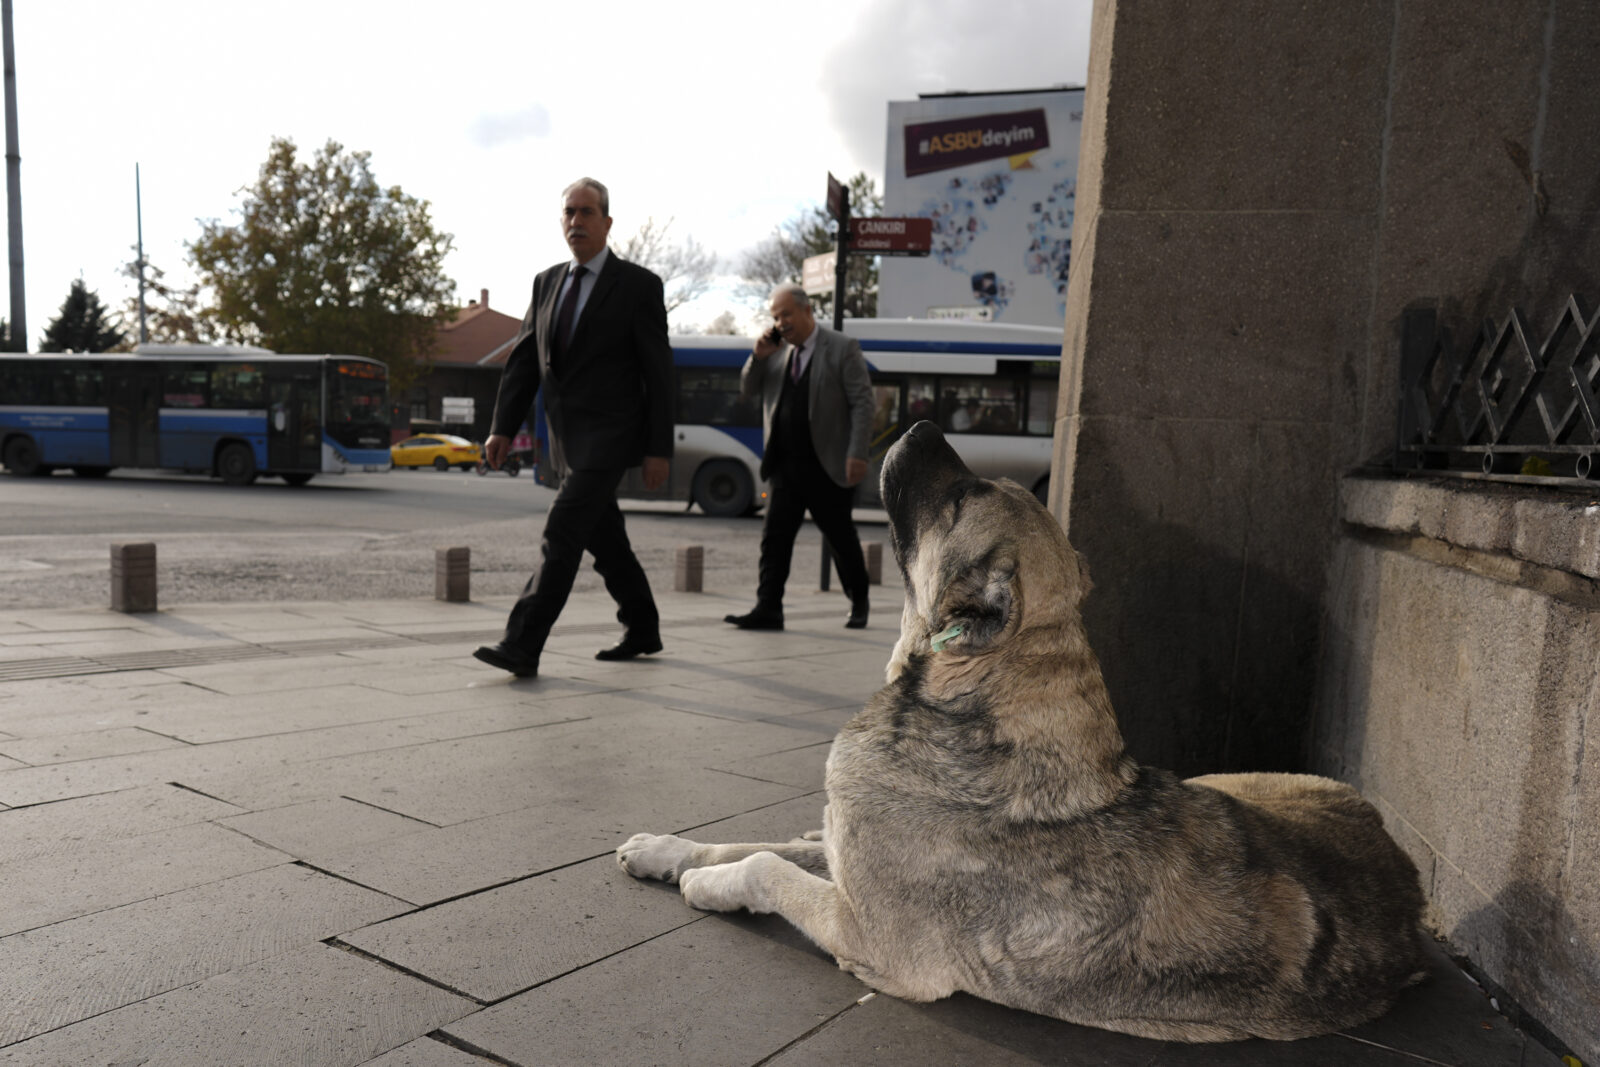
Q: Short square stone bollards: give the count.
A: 4